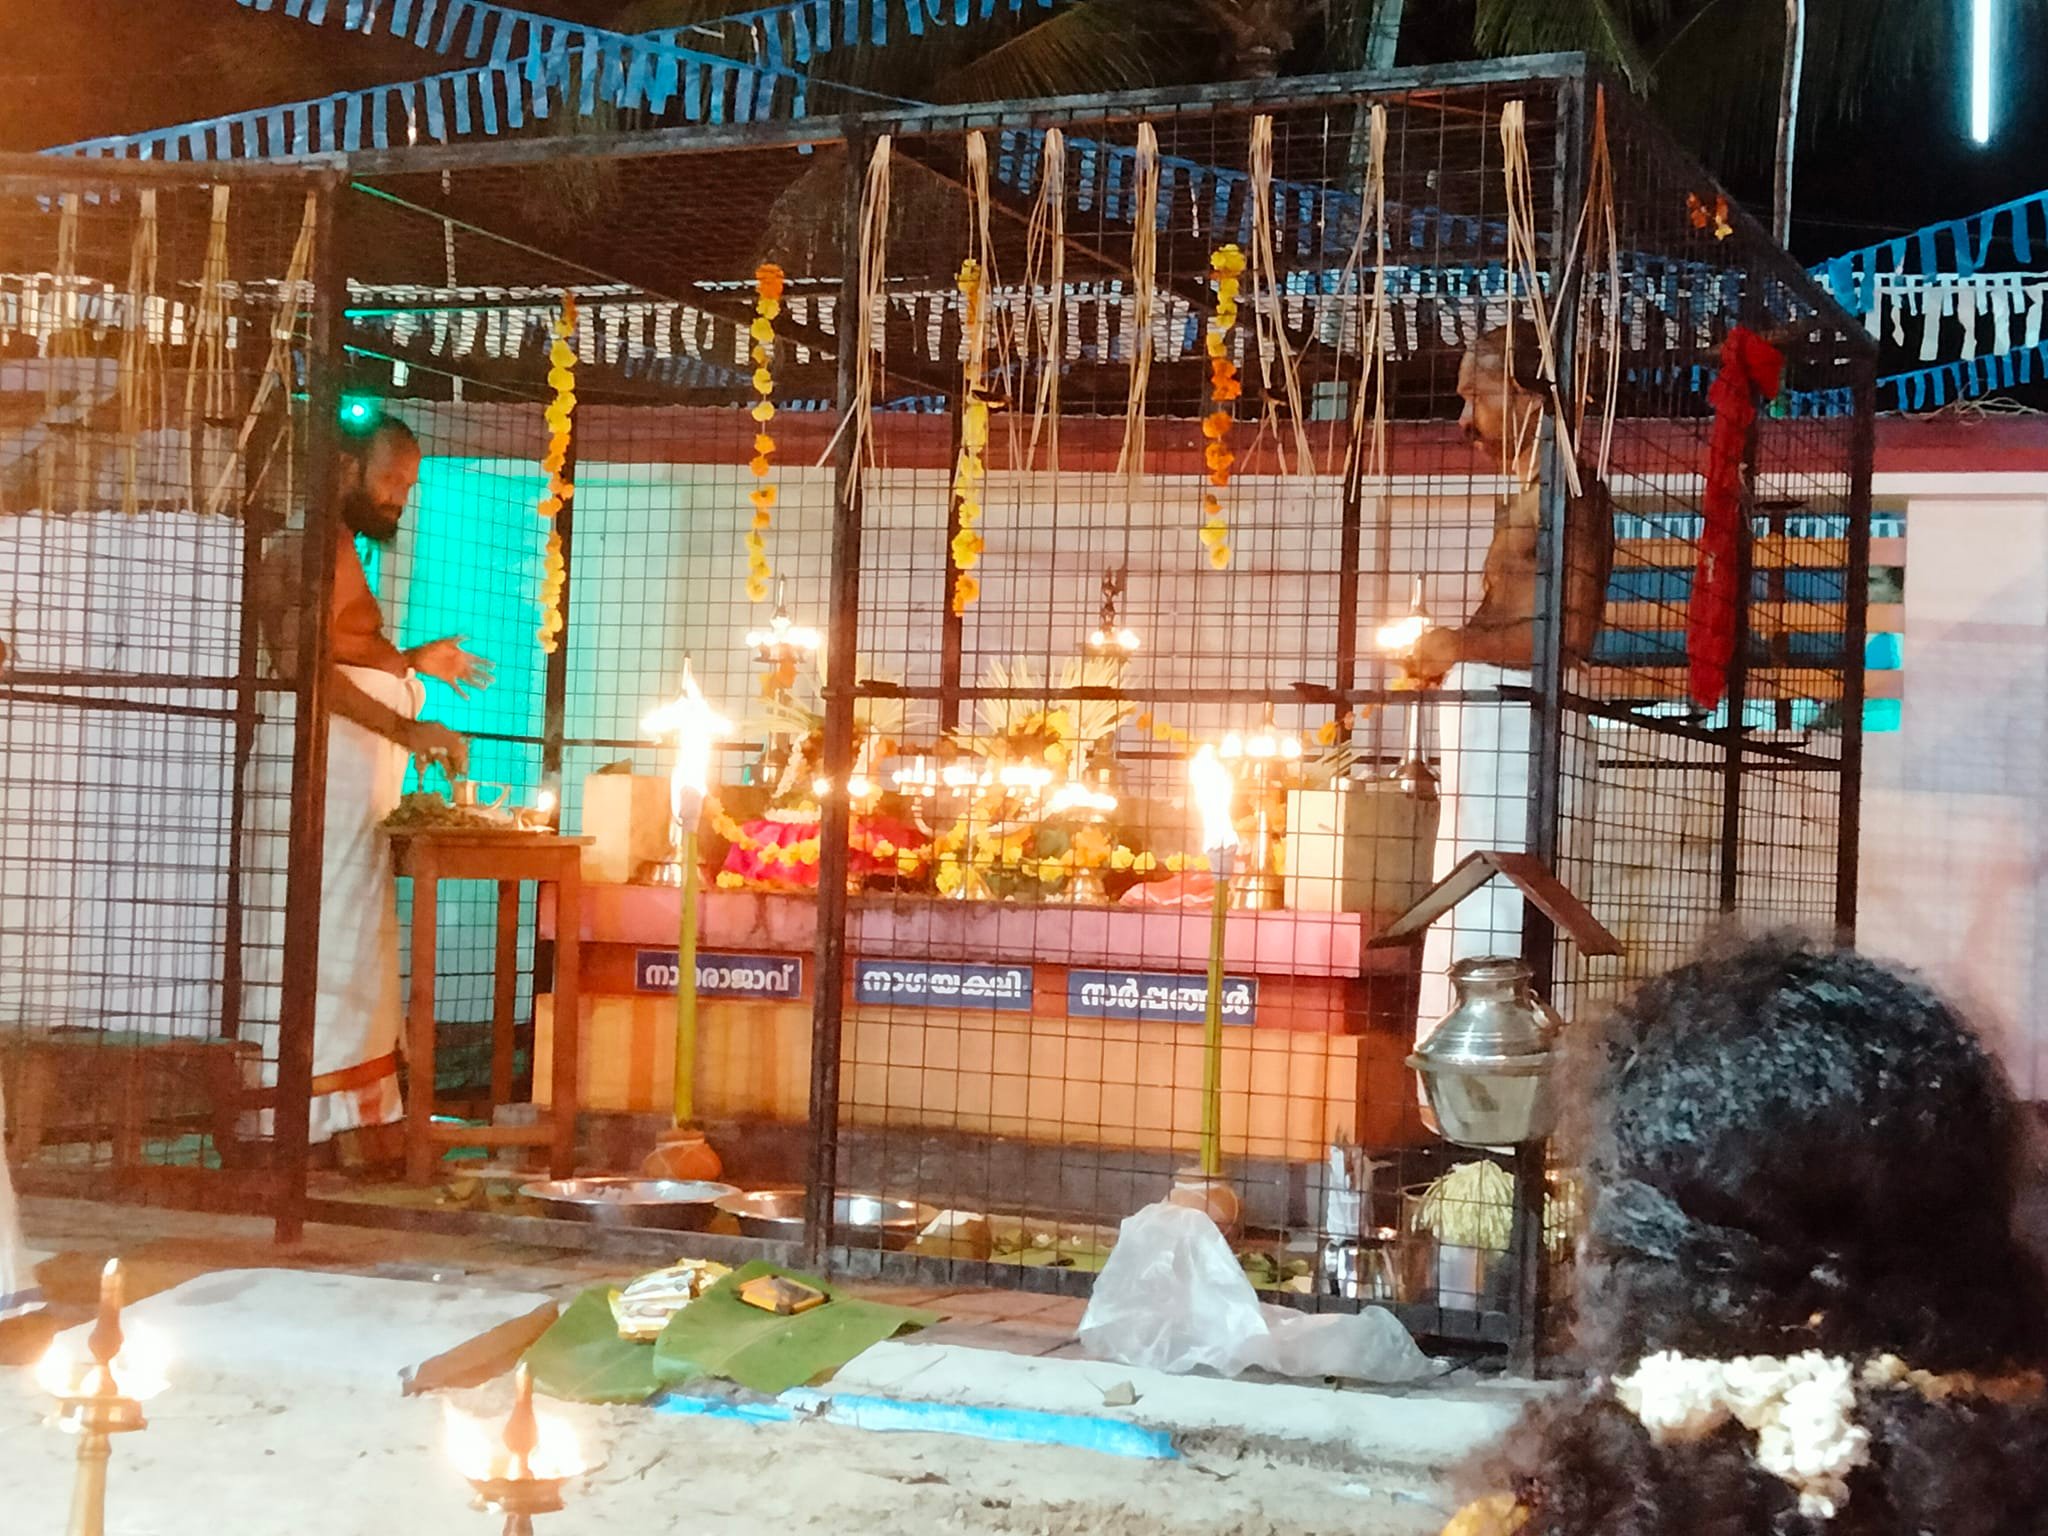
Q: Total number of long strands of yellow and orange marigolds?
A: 4